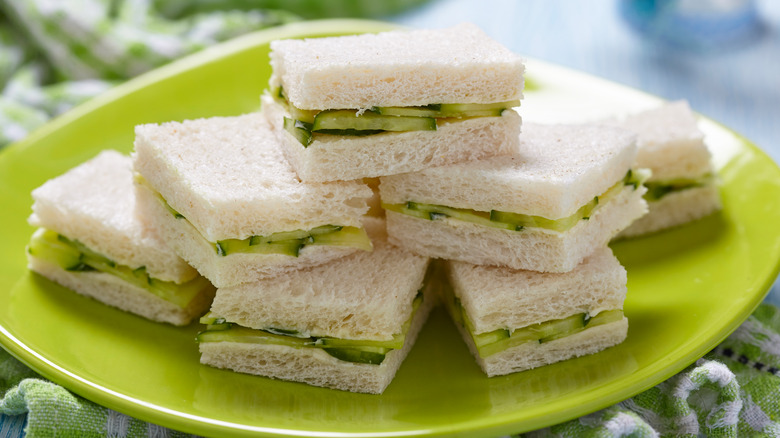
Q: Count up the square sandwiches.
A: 7